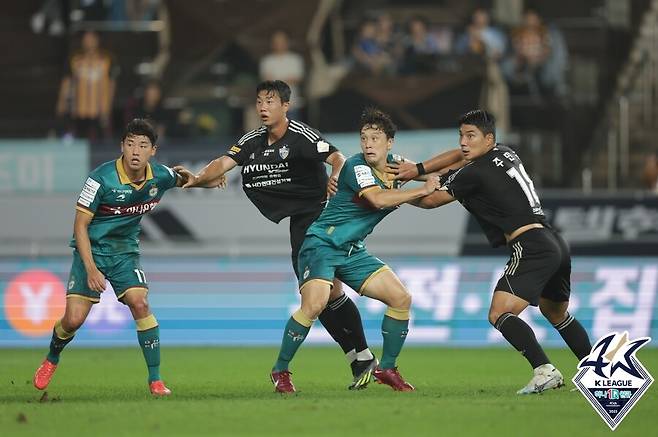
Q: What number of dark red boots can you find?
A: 2